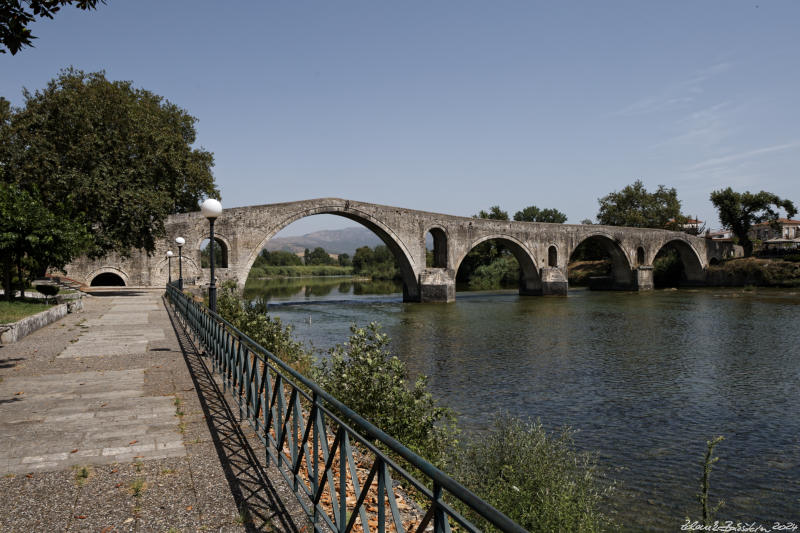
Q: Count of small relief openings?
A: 4